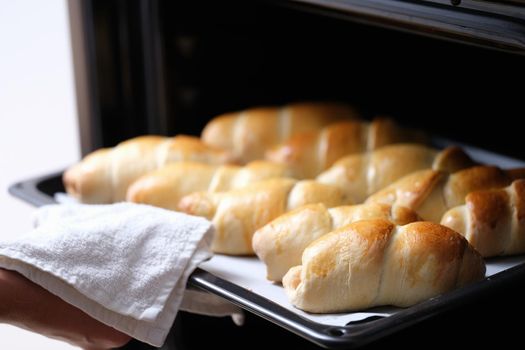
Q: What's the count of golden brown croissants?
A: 10